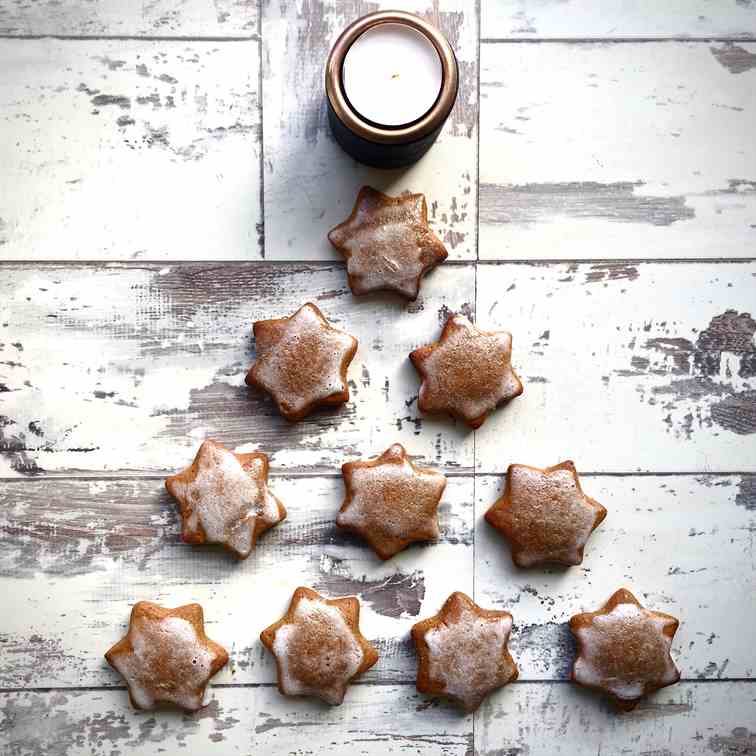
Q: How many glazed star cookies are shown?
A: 10